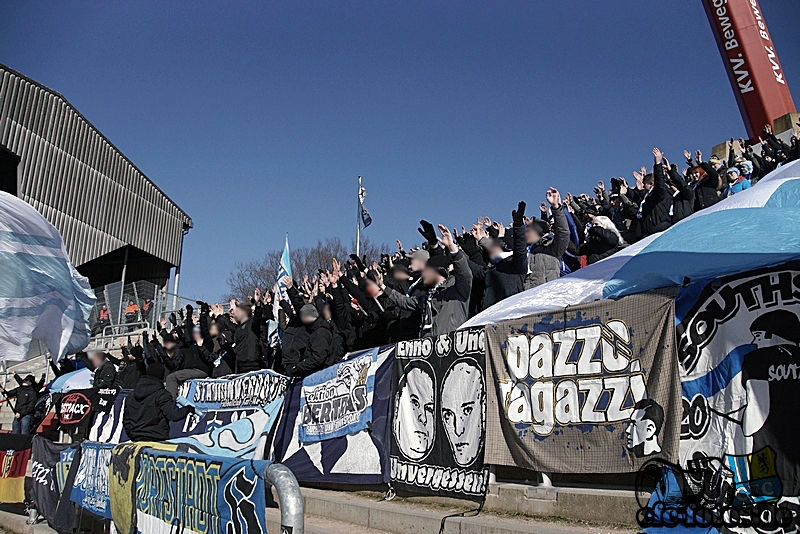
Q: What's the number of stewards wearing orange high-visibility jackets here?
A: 3